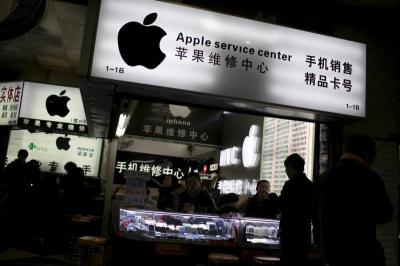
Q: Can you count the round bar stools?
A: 3